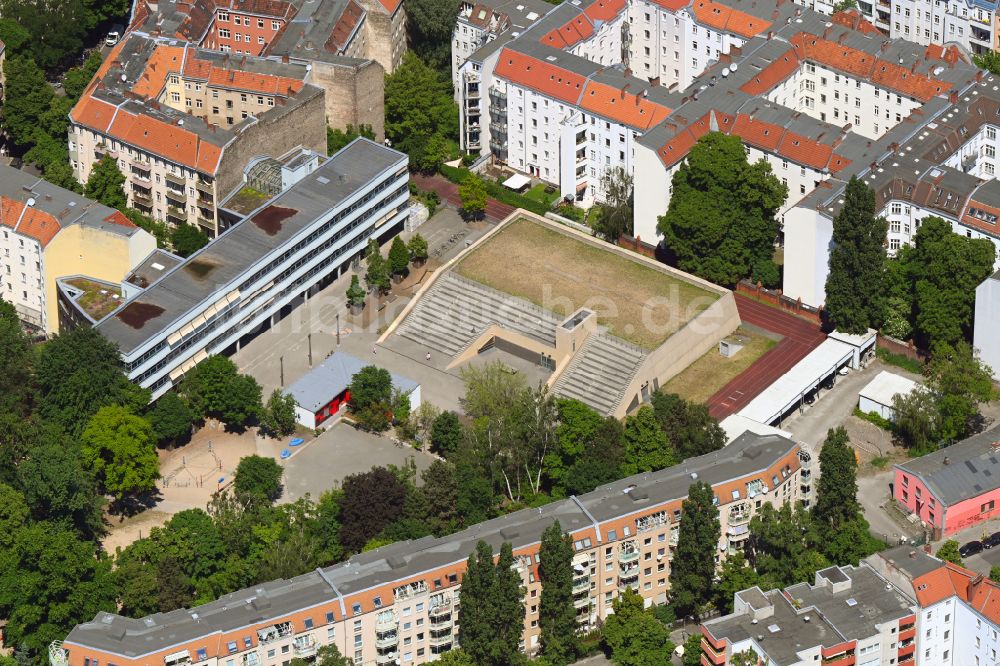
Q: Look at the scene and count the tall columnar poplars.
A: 6